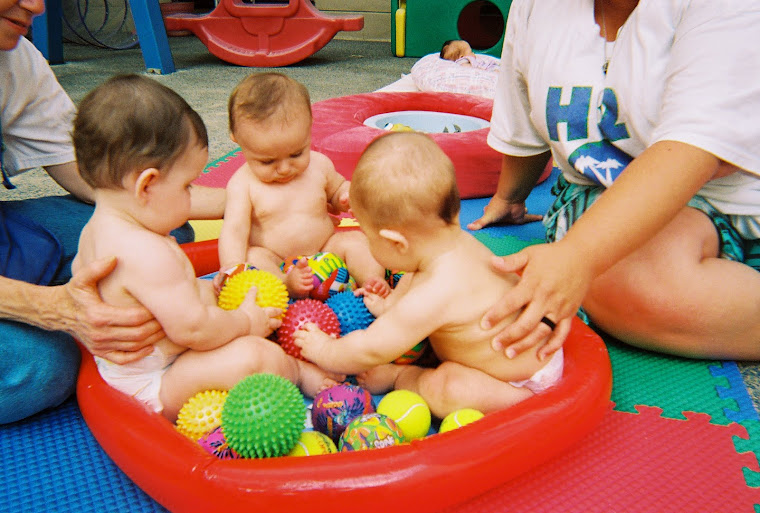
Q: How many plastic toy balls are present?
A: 5